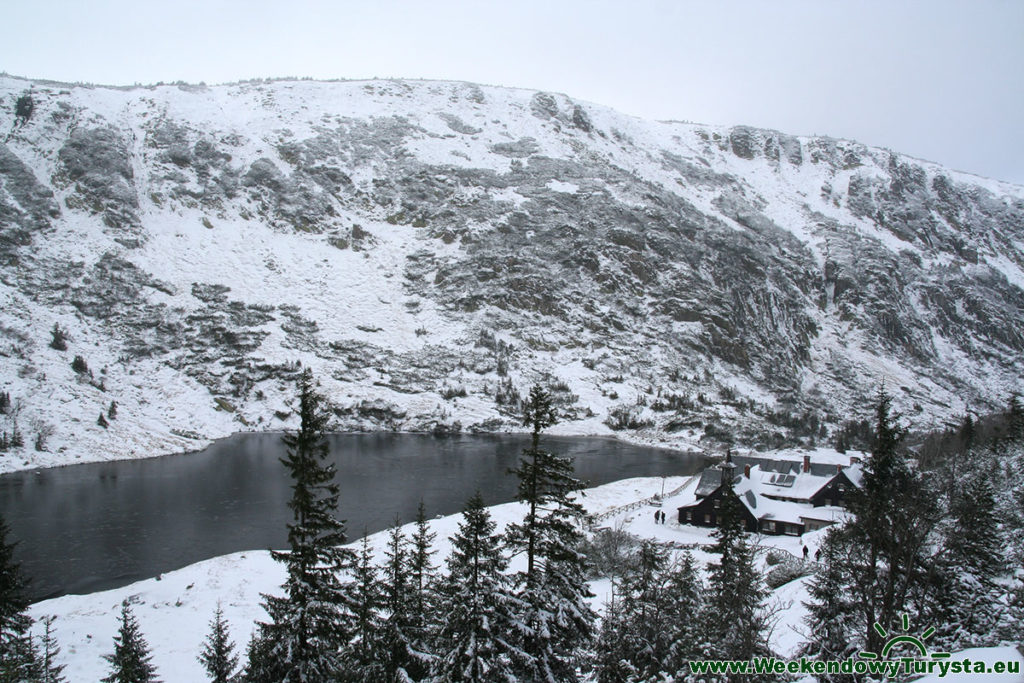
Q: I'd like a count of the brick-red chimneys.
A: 4